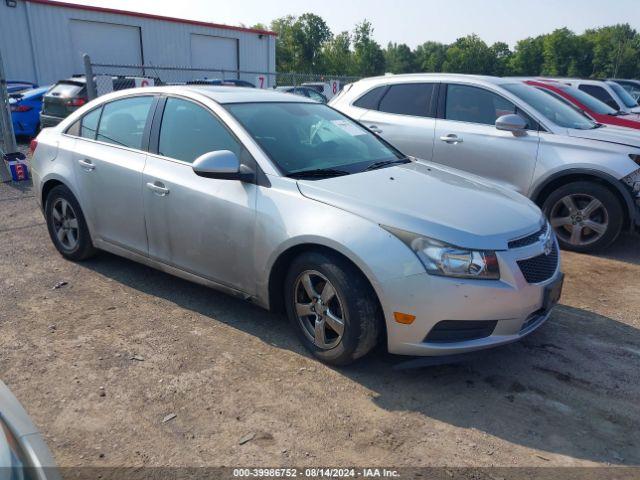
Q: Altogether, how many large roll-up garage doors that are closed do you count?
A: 2